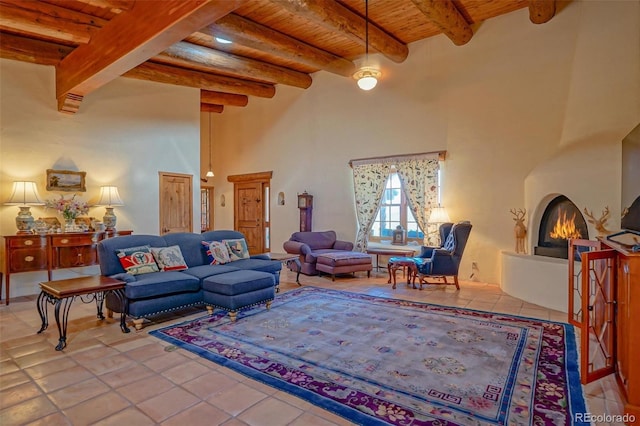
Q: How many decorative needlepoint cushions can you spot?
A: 4